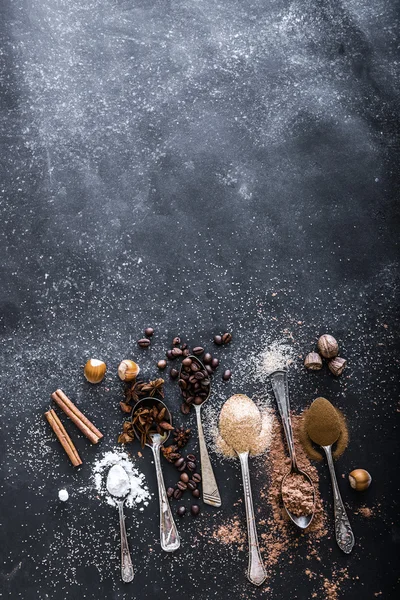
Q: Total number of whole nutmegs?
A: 1